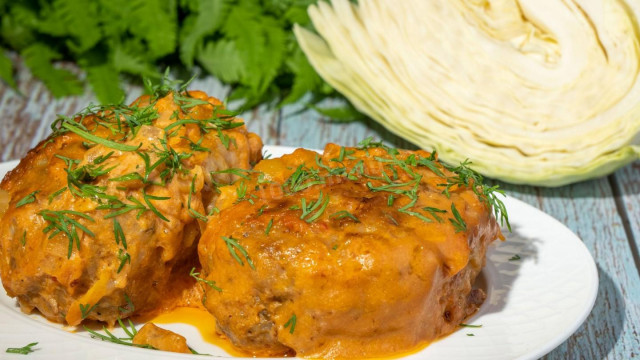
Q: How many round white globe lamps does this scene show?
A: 0